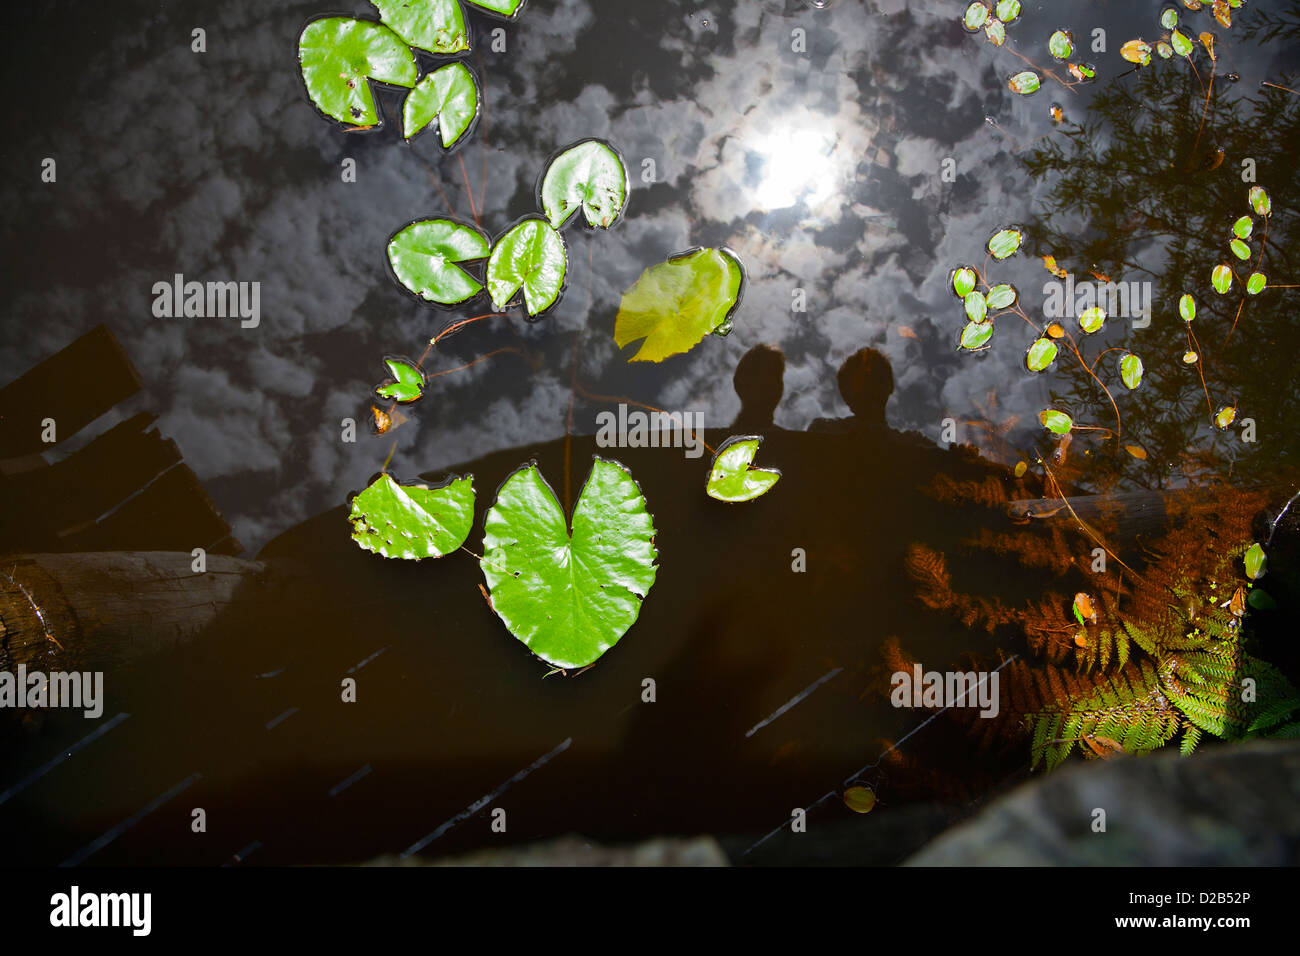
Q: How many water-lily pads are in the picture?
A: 12